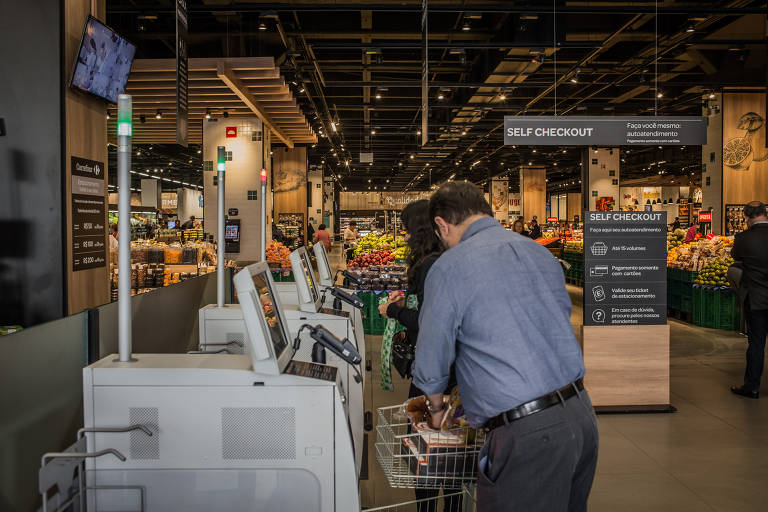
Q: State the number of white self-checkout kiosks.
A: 3